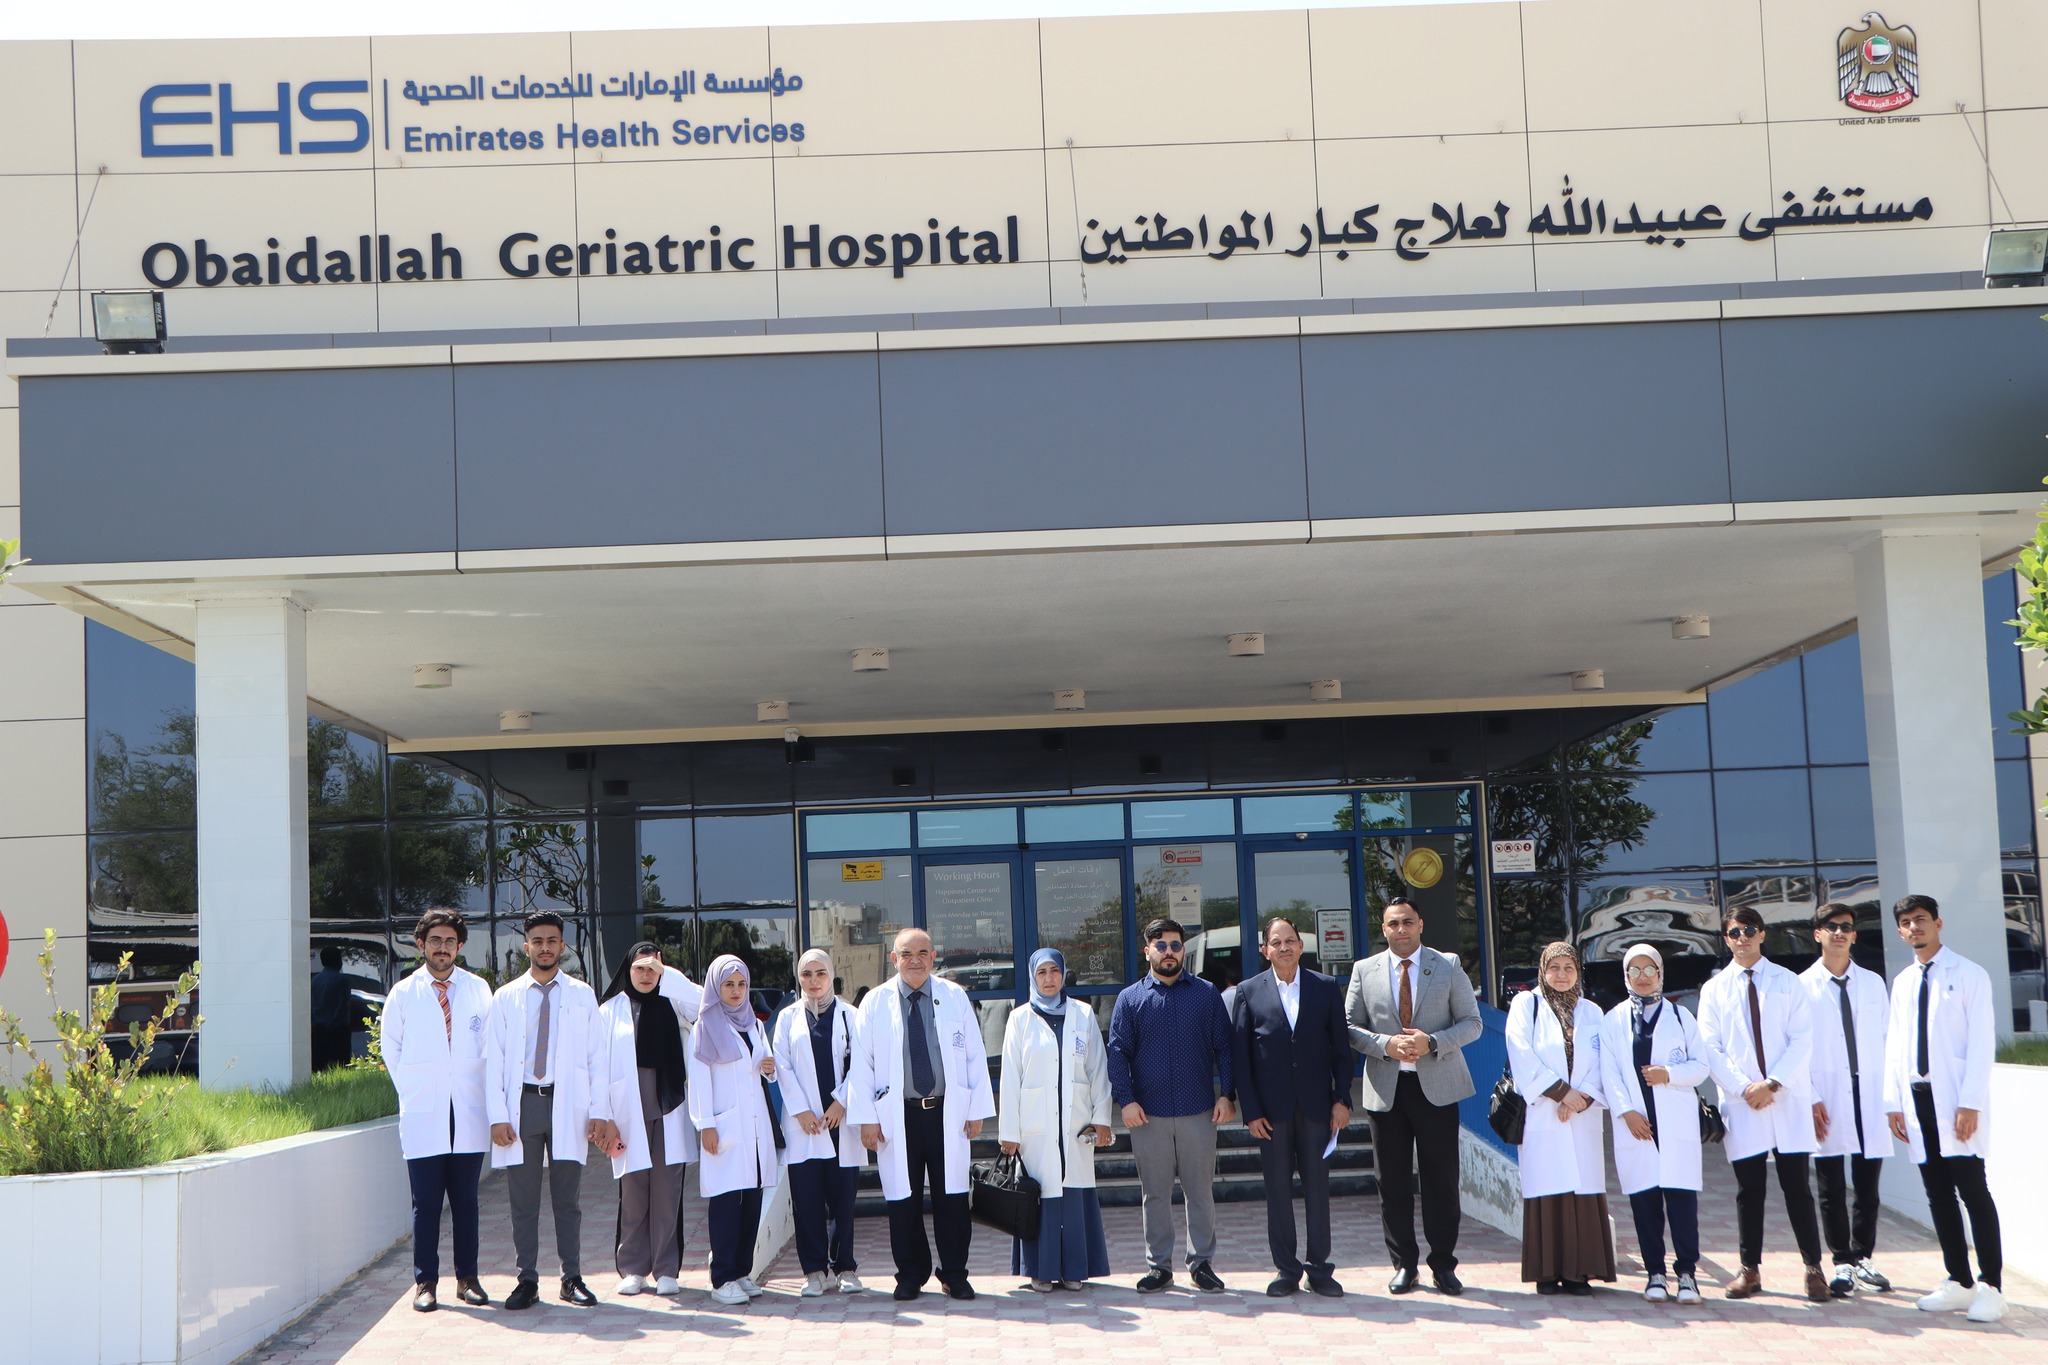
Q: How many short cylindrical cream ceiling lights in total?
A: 9